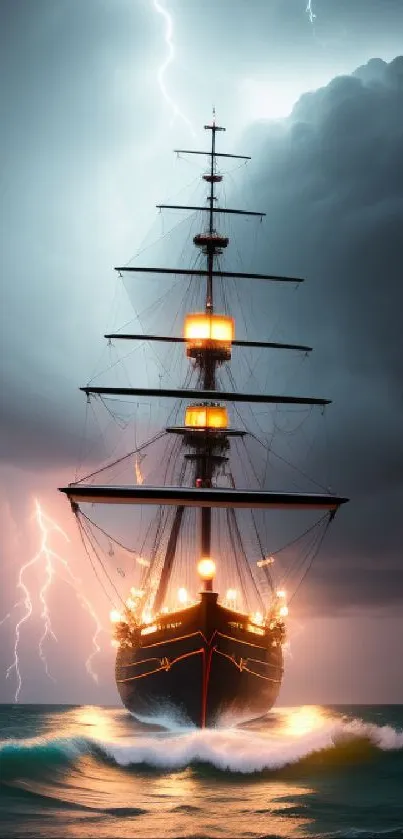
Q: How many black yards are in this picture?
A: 6